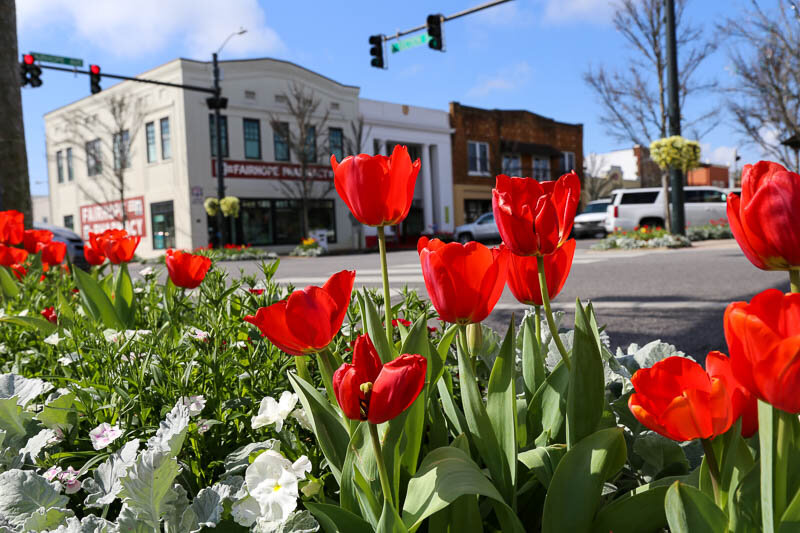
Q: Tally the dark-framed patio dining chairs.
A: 0